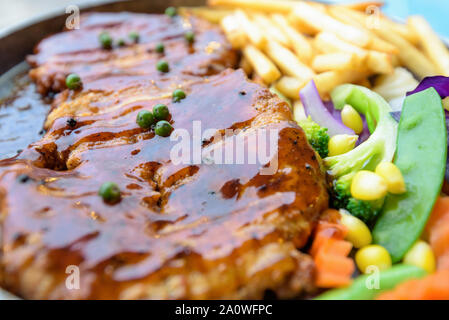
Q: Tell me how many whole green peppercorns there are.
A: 13